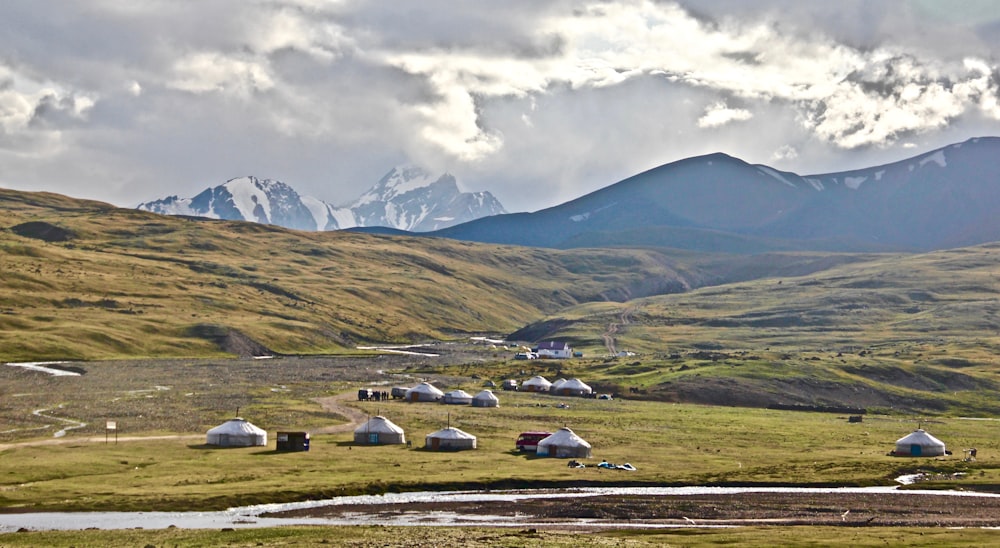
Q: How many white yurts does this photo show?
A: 11